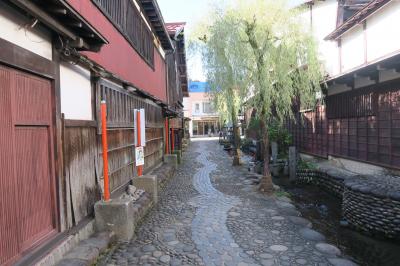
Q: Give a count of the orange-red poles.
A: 4